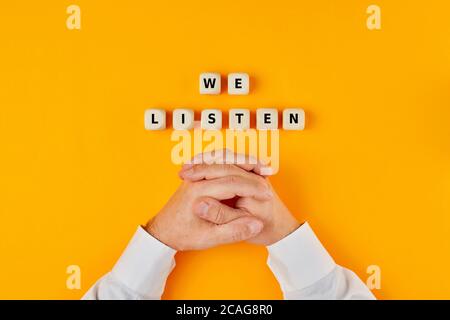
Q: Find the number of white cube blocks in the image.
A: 8